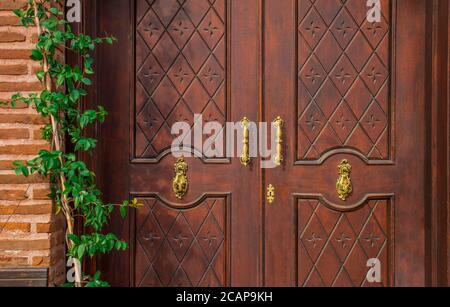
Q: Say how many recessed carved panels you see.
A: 4